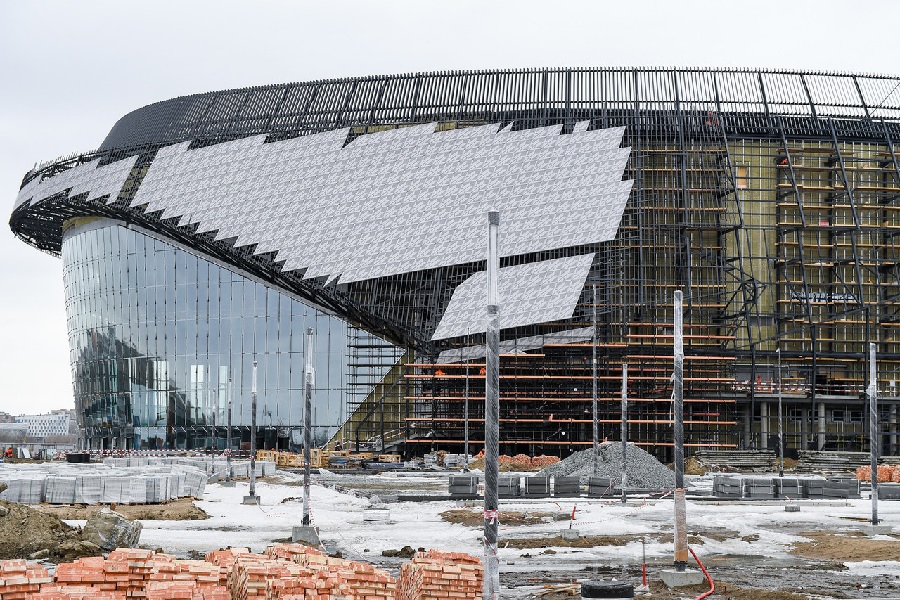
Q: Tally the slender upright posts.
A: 11